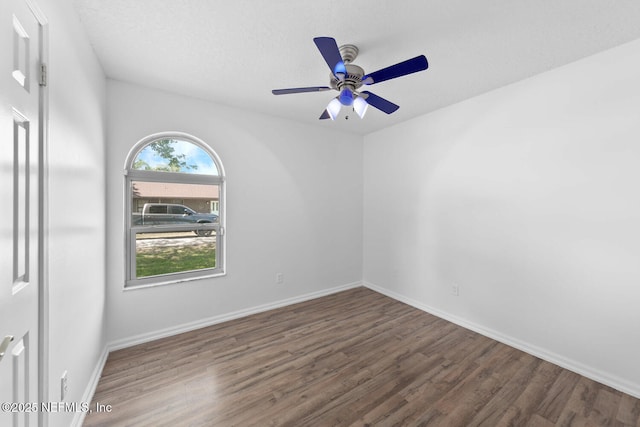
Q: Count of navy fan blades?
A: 5